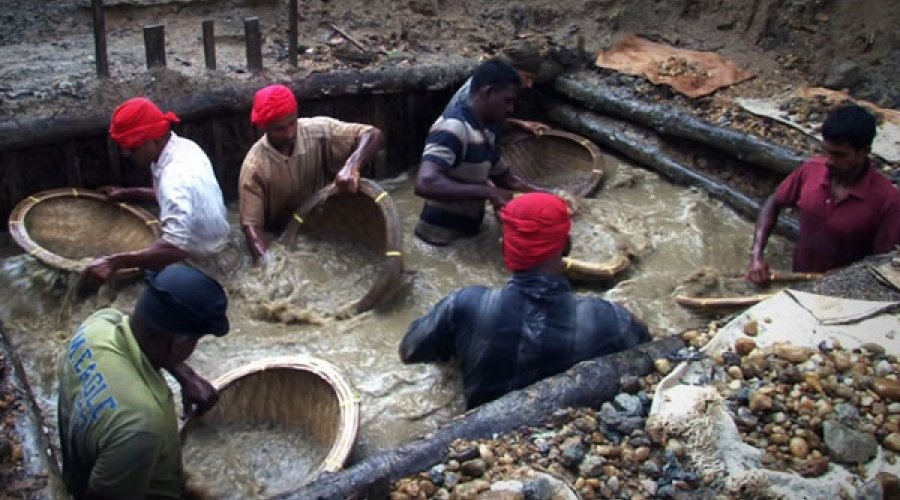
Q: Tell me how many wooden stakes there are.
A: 5